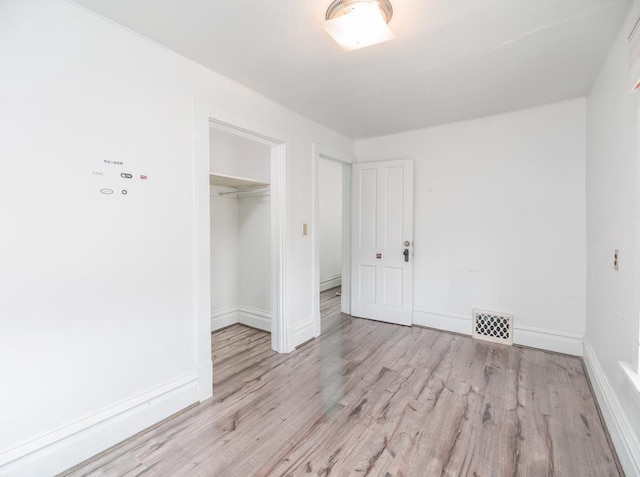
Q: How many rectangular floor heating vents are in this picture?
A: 1